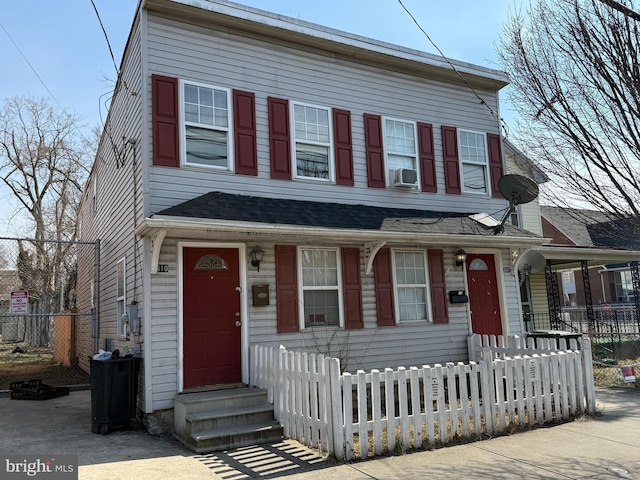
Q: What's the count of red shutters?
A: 12